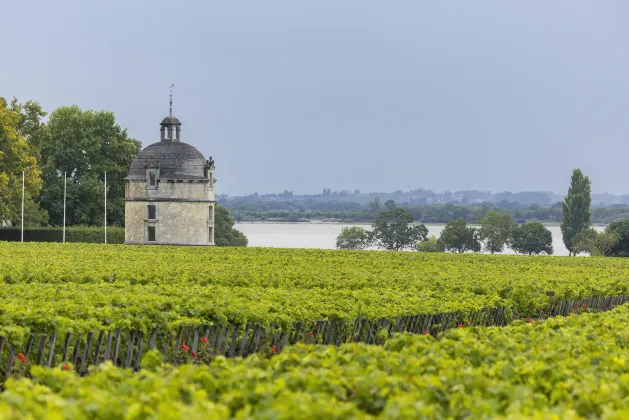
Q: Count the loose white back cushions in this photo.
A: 0